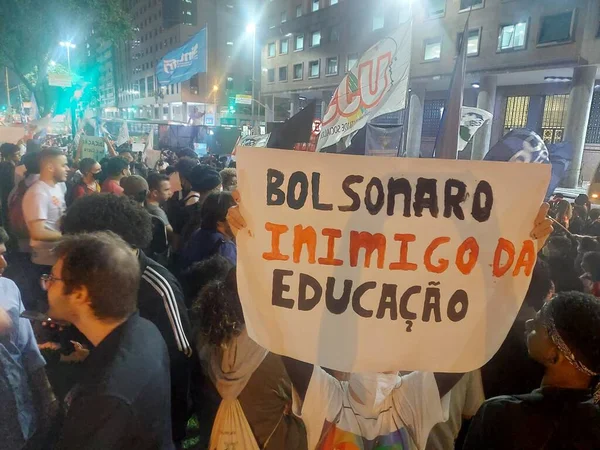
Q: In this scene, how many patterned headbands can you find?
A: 1